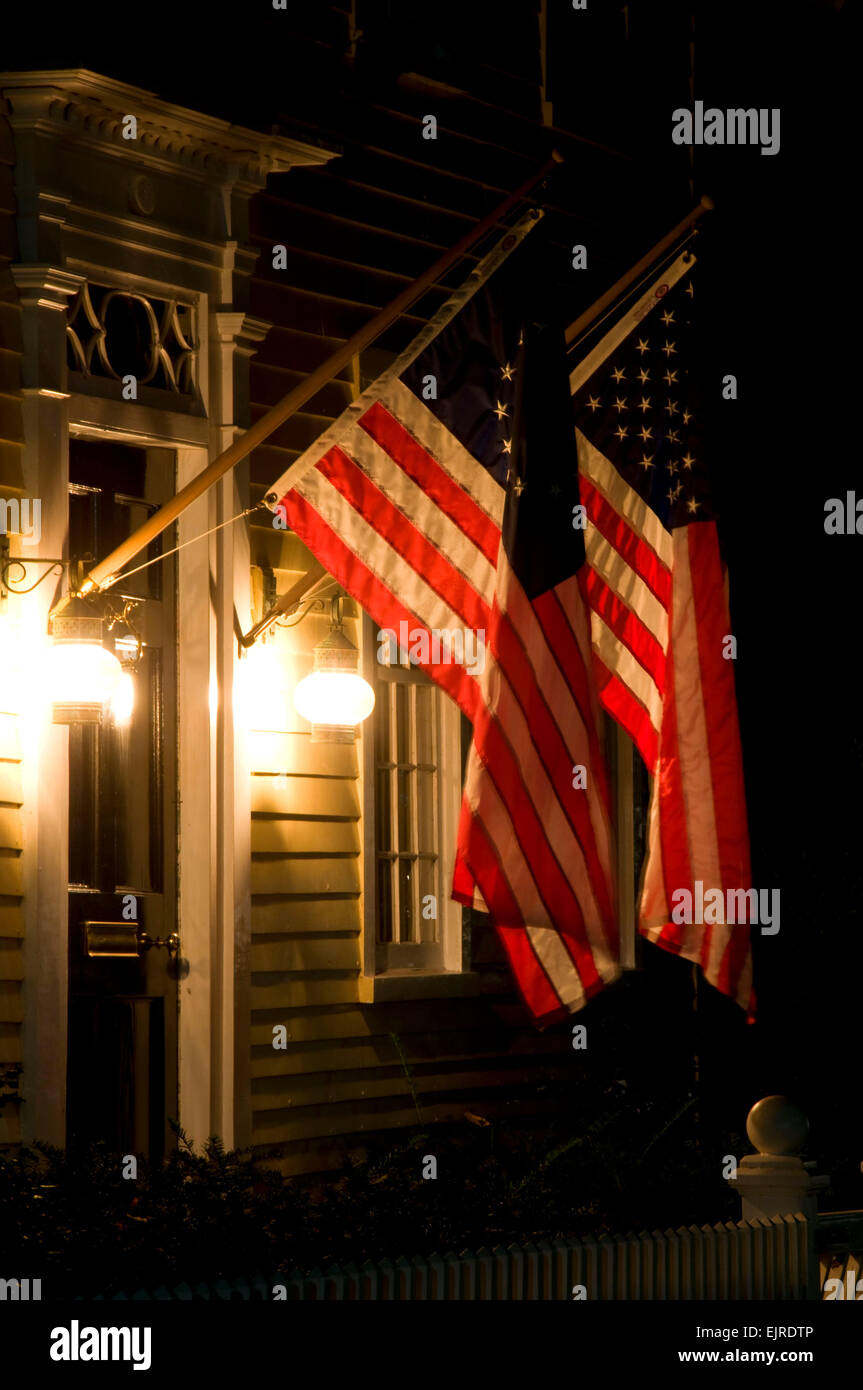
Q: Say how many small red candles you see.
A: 0